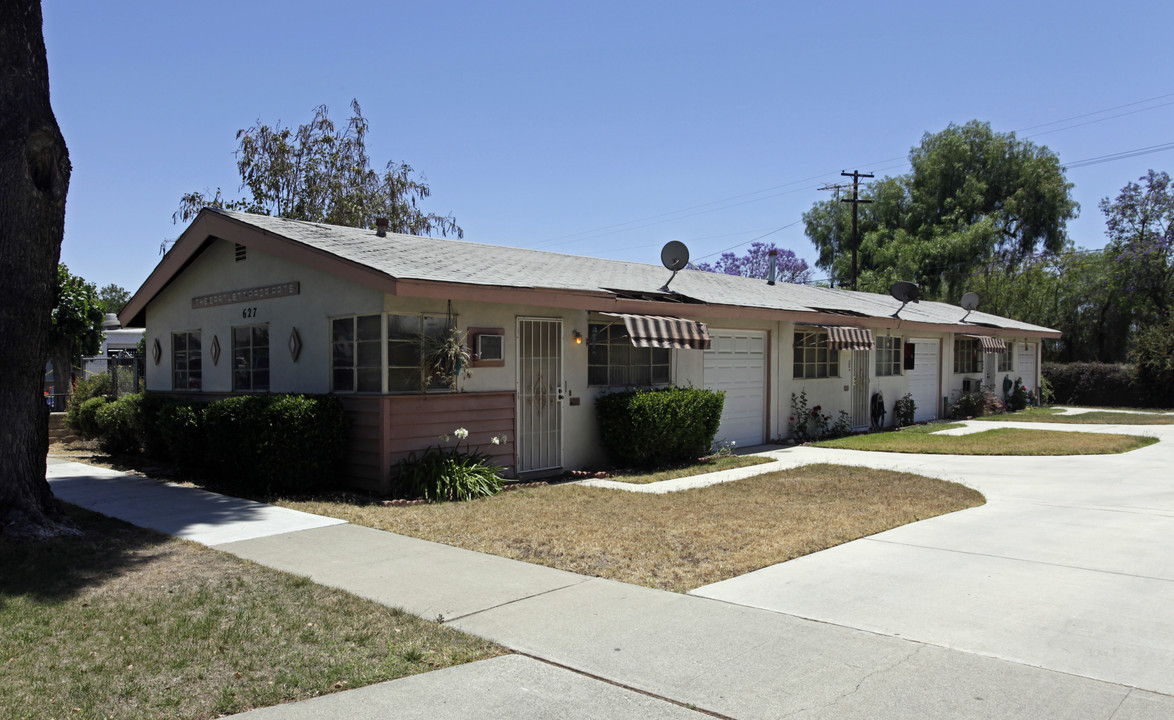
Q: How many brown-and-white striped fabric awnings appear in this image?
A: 3